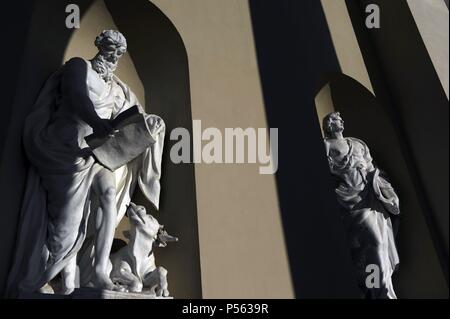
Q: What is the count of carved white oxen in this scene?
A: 1